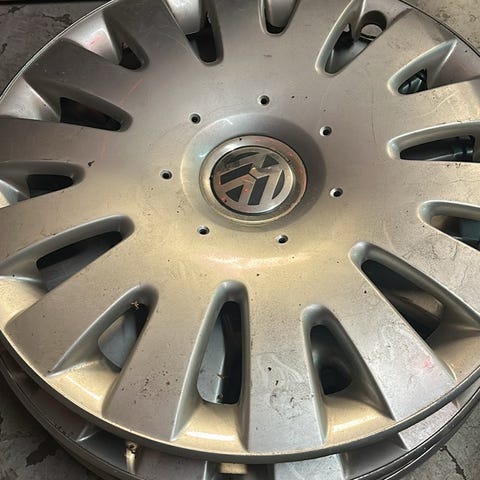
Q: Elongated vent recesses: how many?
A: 14